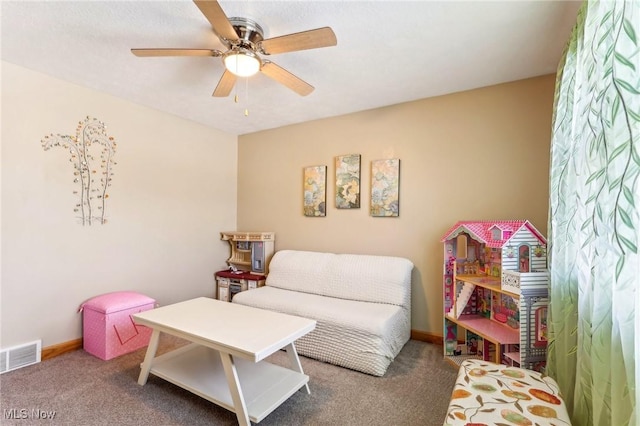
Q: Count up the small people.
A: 0